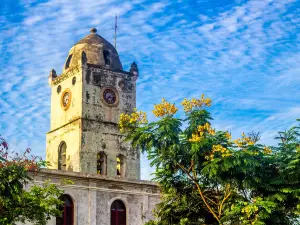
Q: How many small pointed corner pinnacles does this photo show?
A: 3